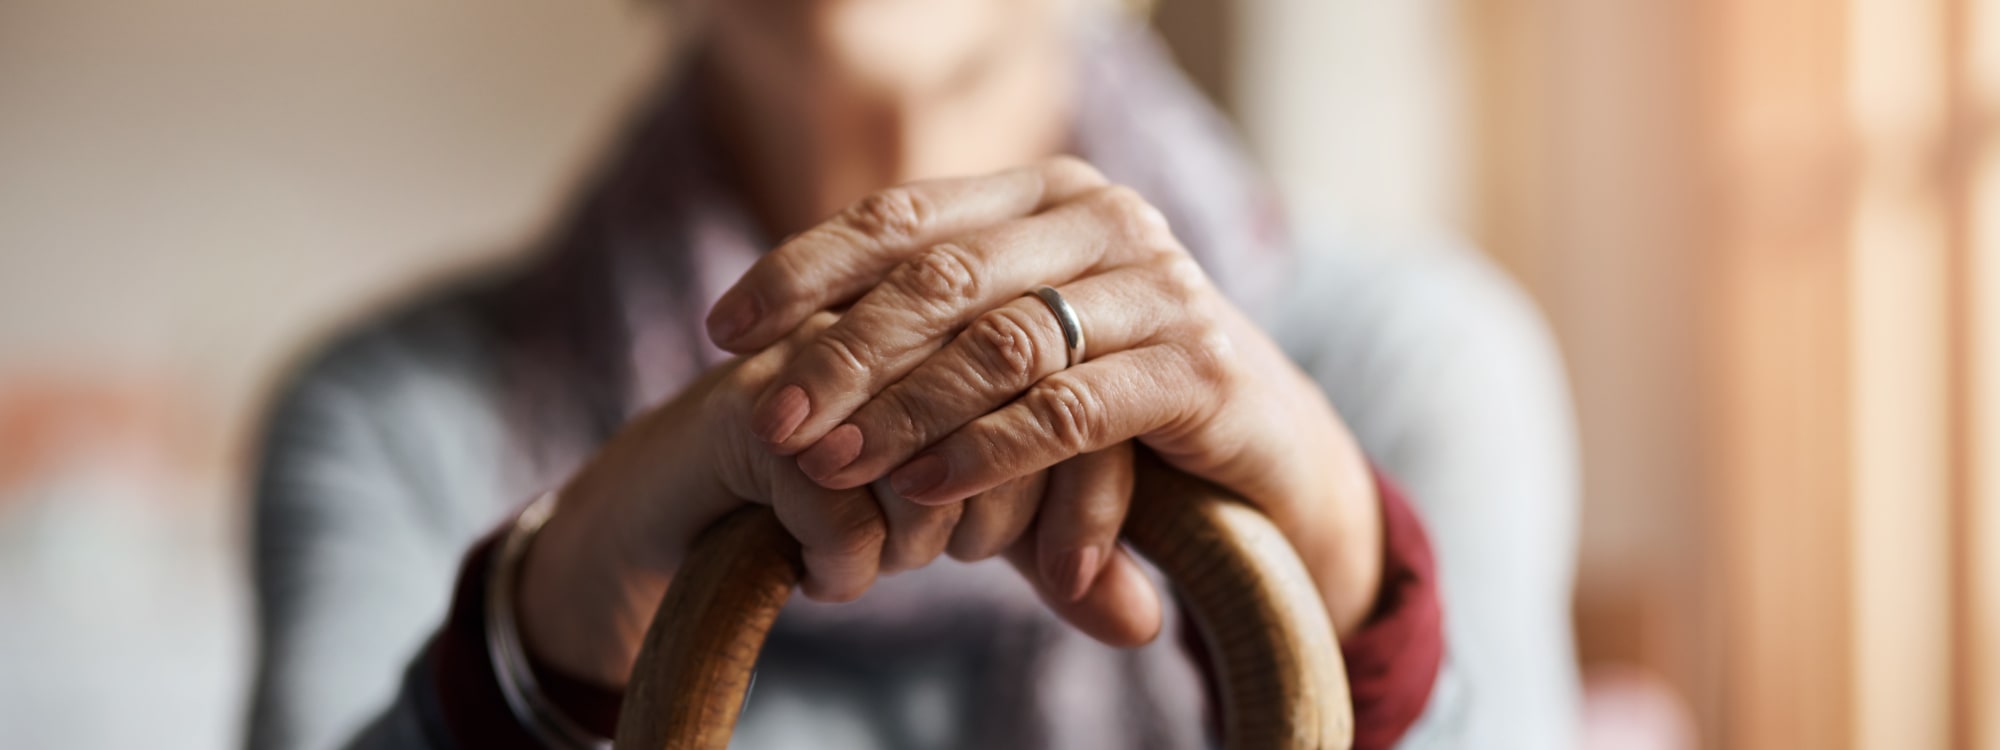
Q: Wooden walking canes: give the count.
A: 1